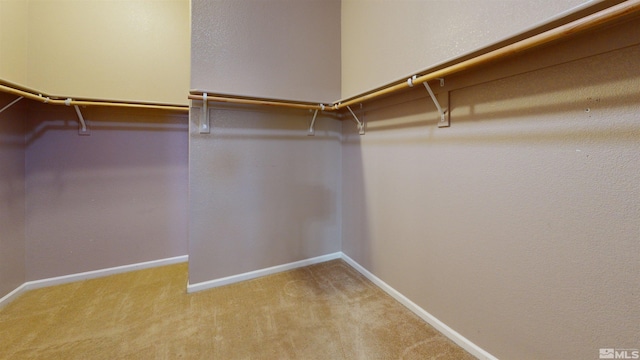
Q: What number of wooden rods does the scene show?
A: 4